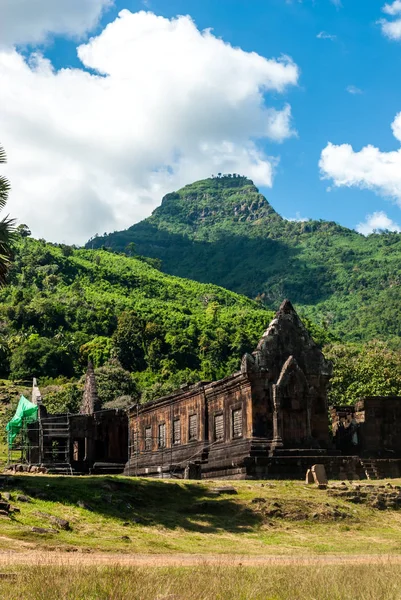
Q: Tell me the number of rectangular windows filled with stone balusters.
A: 7